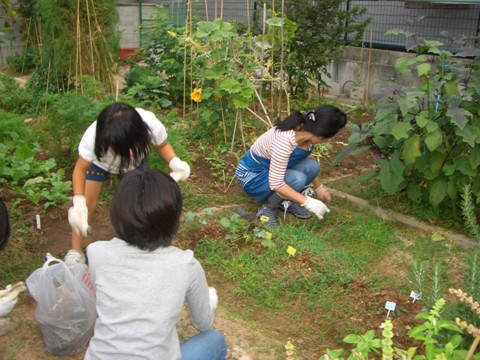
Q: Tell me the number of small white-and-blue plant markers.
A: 2